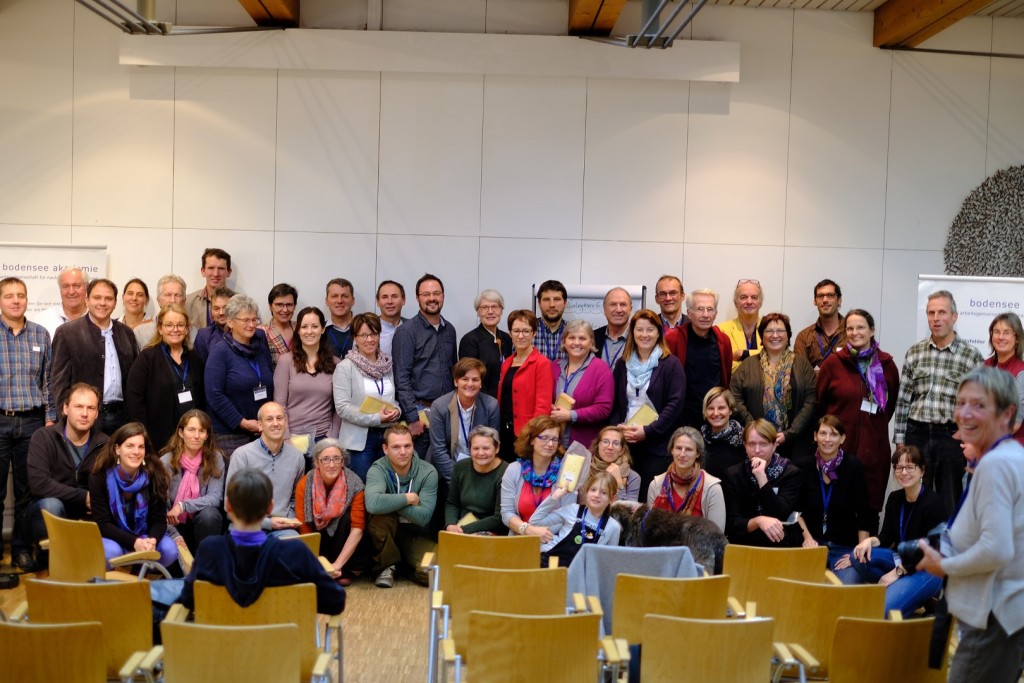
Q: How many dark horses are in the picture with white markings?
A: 0